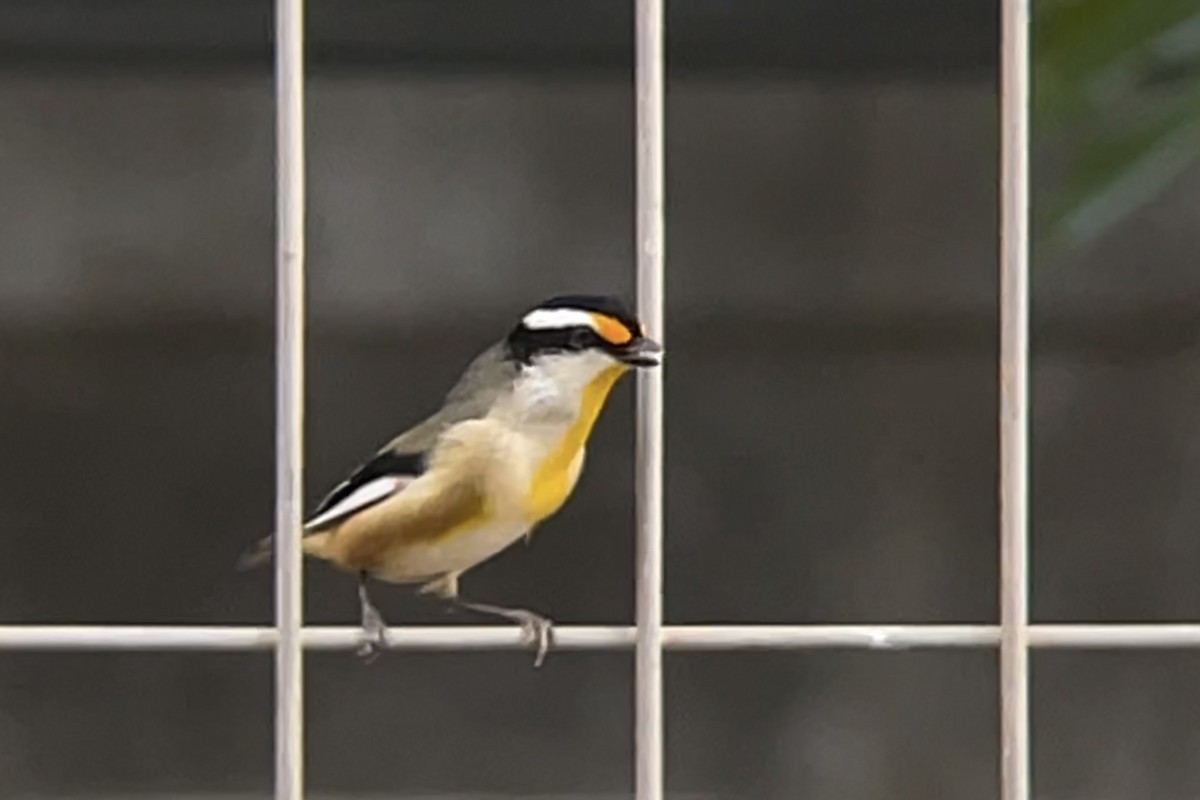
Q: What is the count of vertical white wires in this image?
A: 3